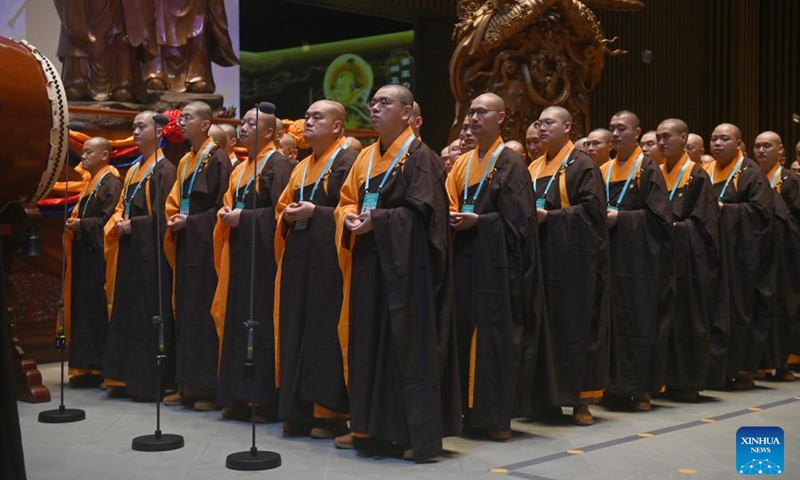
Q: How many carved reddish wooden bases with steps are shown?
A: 1